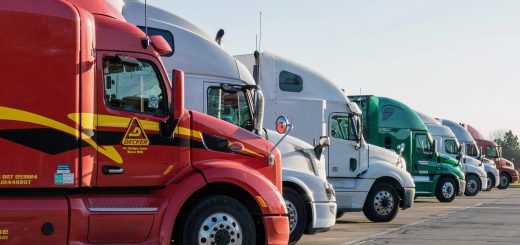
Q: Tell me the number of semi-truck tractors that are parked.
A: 7